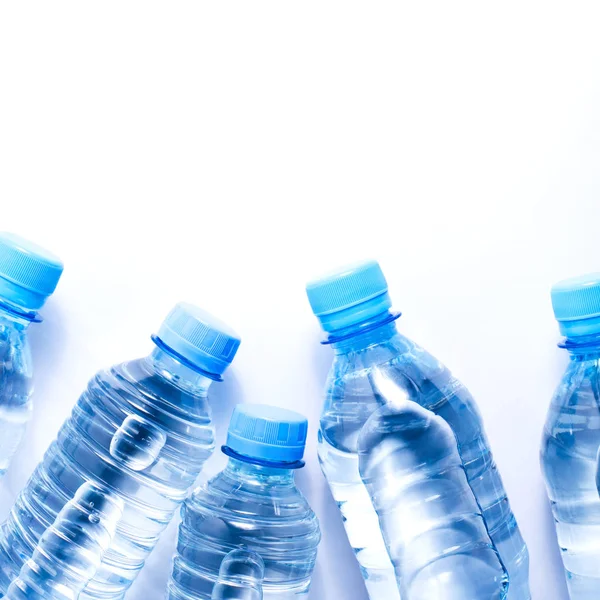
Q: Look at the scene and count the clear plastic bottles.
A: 5